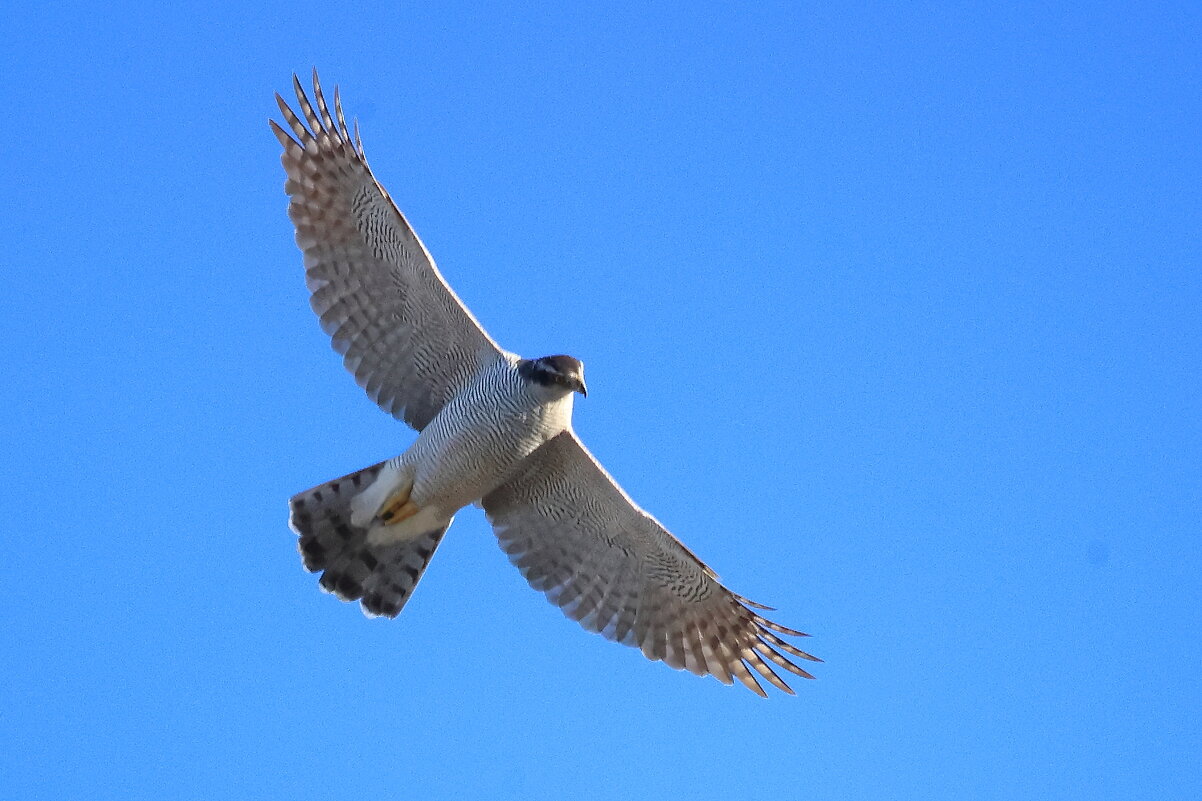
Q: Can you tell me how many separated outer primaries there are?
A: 12